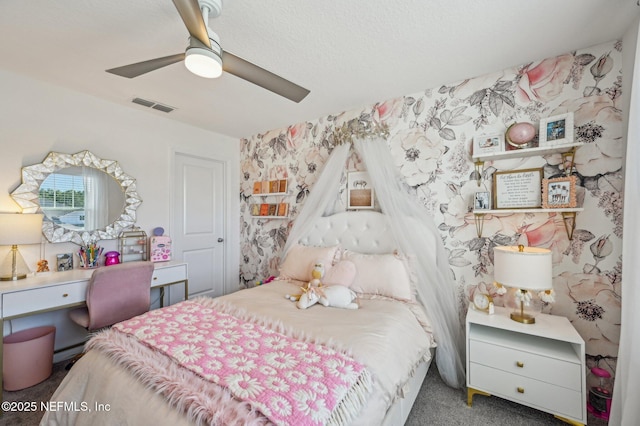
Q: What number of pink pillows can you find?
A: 3